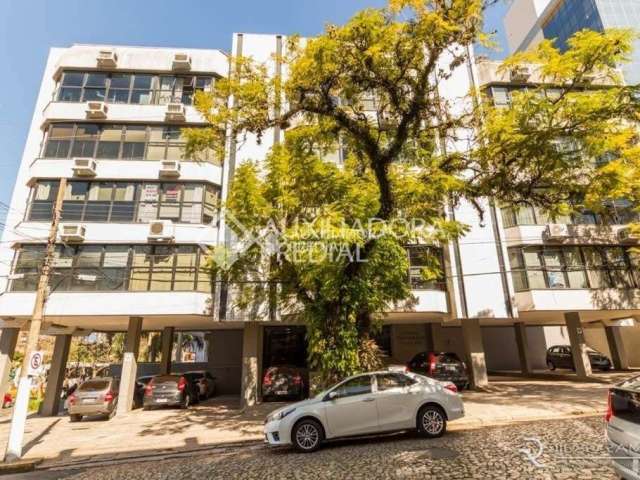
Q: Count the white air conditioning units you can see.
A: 11